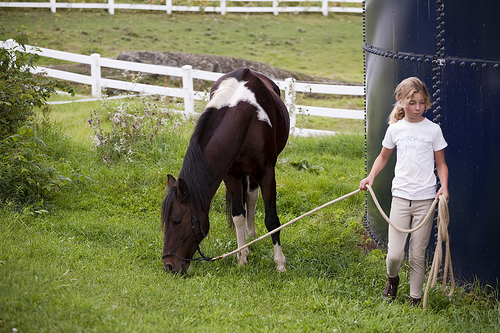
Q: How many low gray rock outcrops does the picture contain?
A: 1